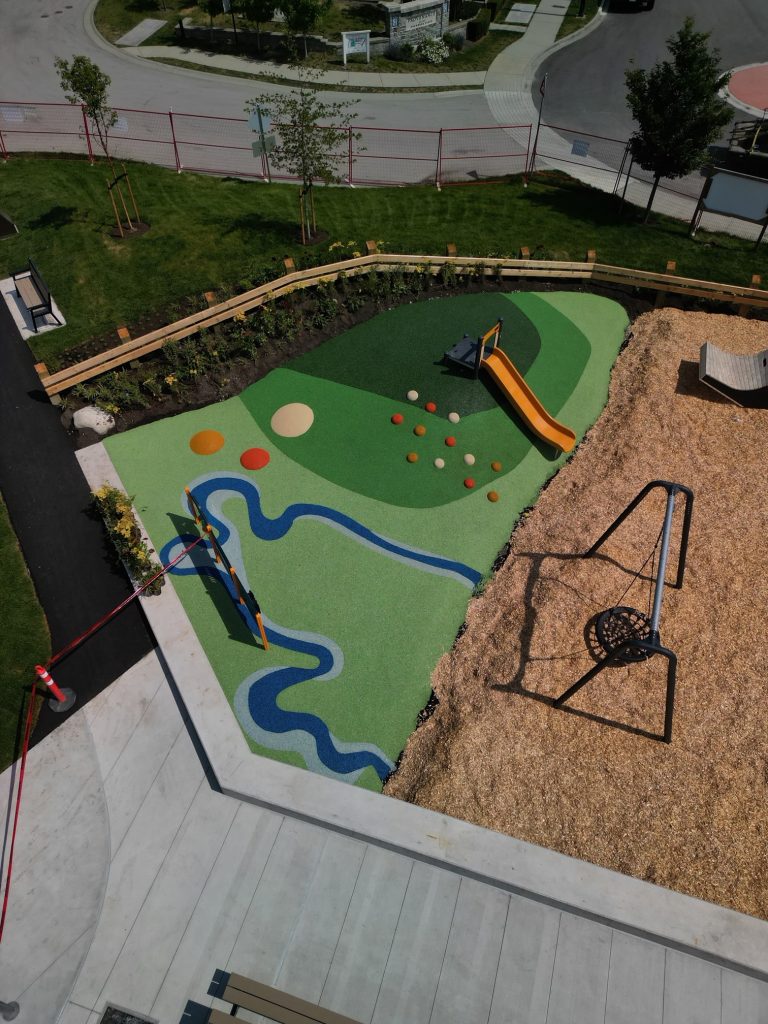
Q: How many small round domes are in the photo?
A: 12